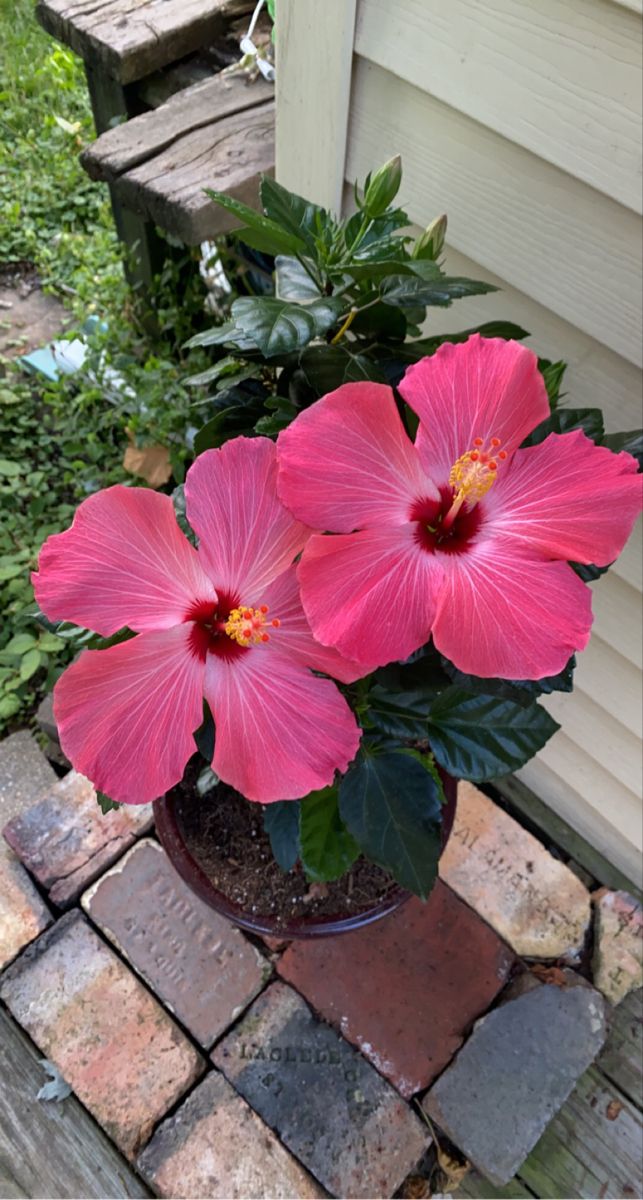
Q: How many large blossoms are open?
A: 2